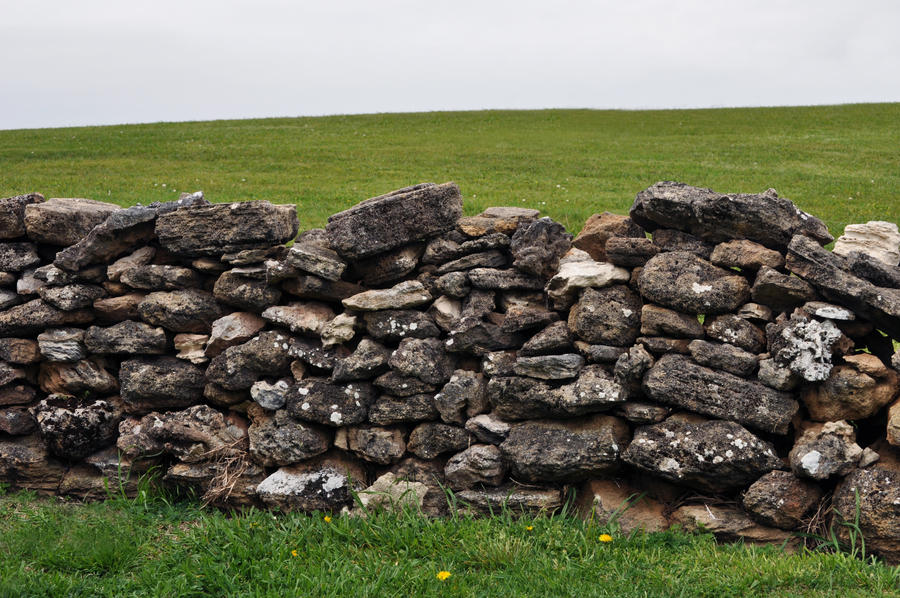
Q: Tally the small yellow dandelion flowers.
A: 5